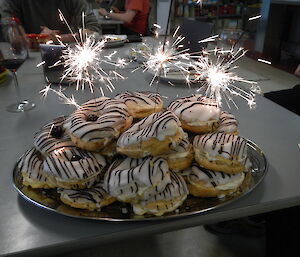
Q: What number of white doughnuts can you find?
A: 14